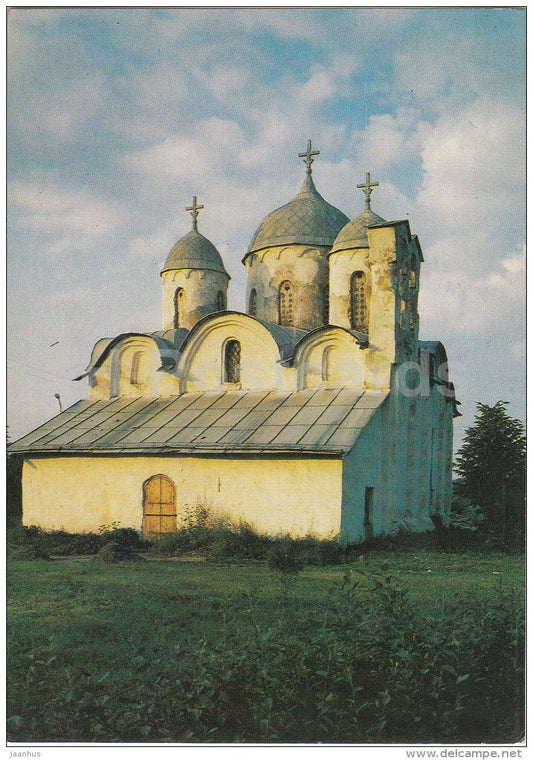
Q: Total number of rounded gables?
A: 3